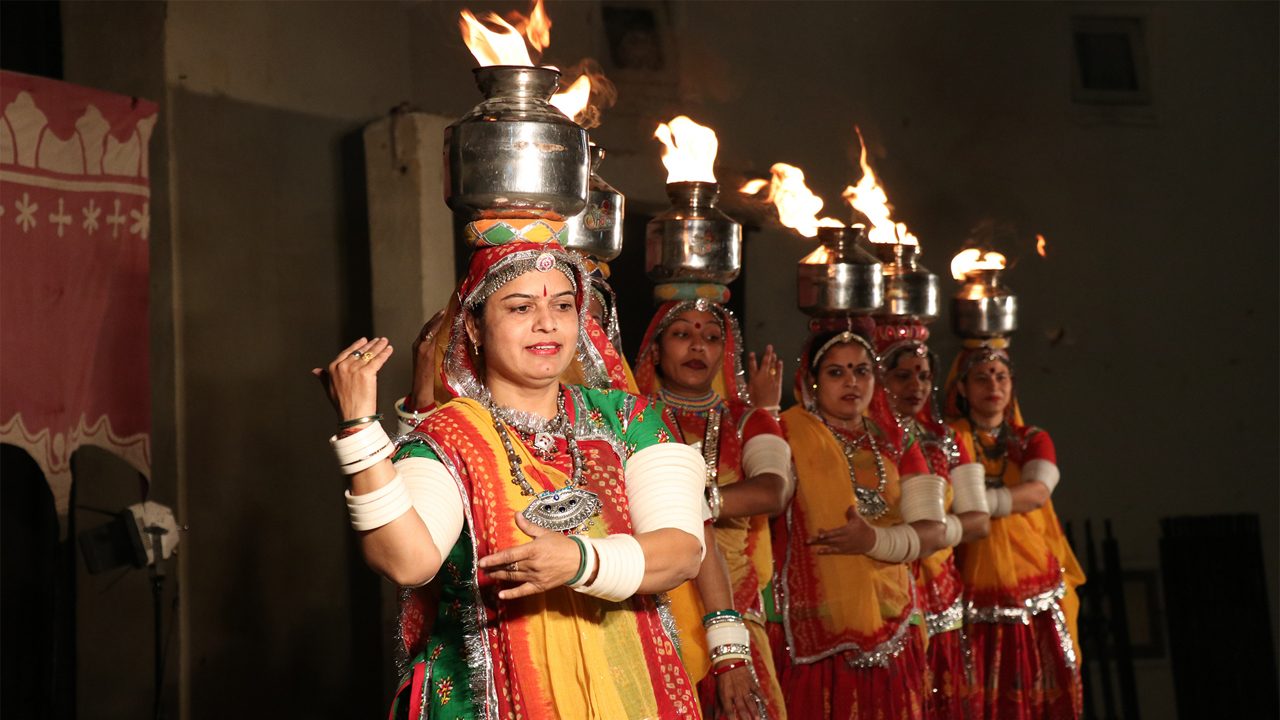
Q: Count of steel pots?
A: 6